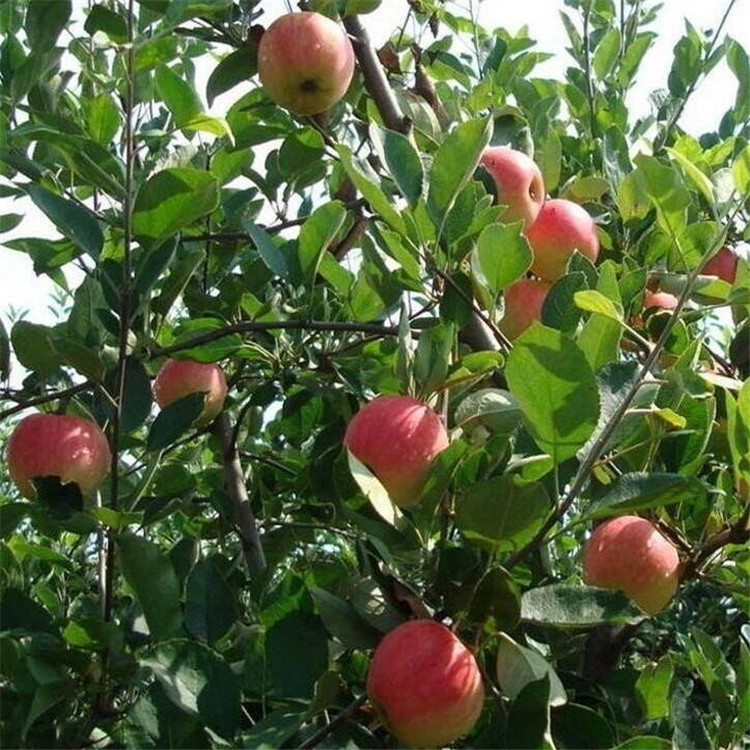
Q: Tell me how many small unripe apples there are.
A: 0